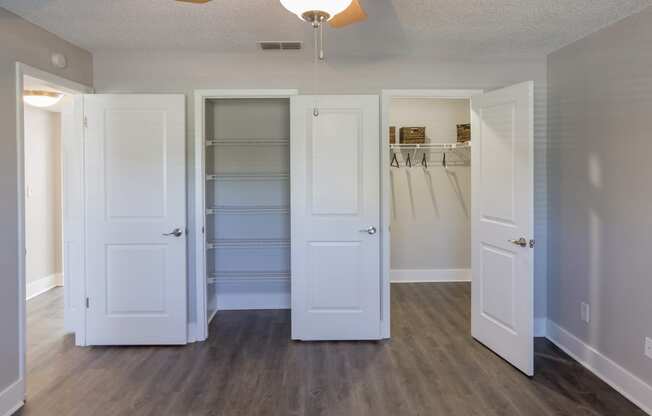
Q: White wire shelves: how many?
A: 6